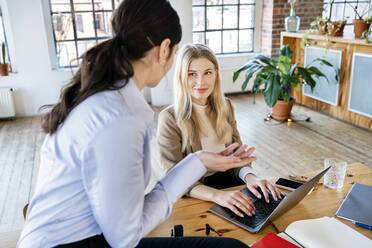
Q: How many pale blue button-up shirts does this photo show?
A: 1